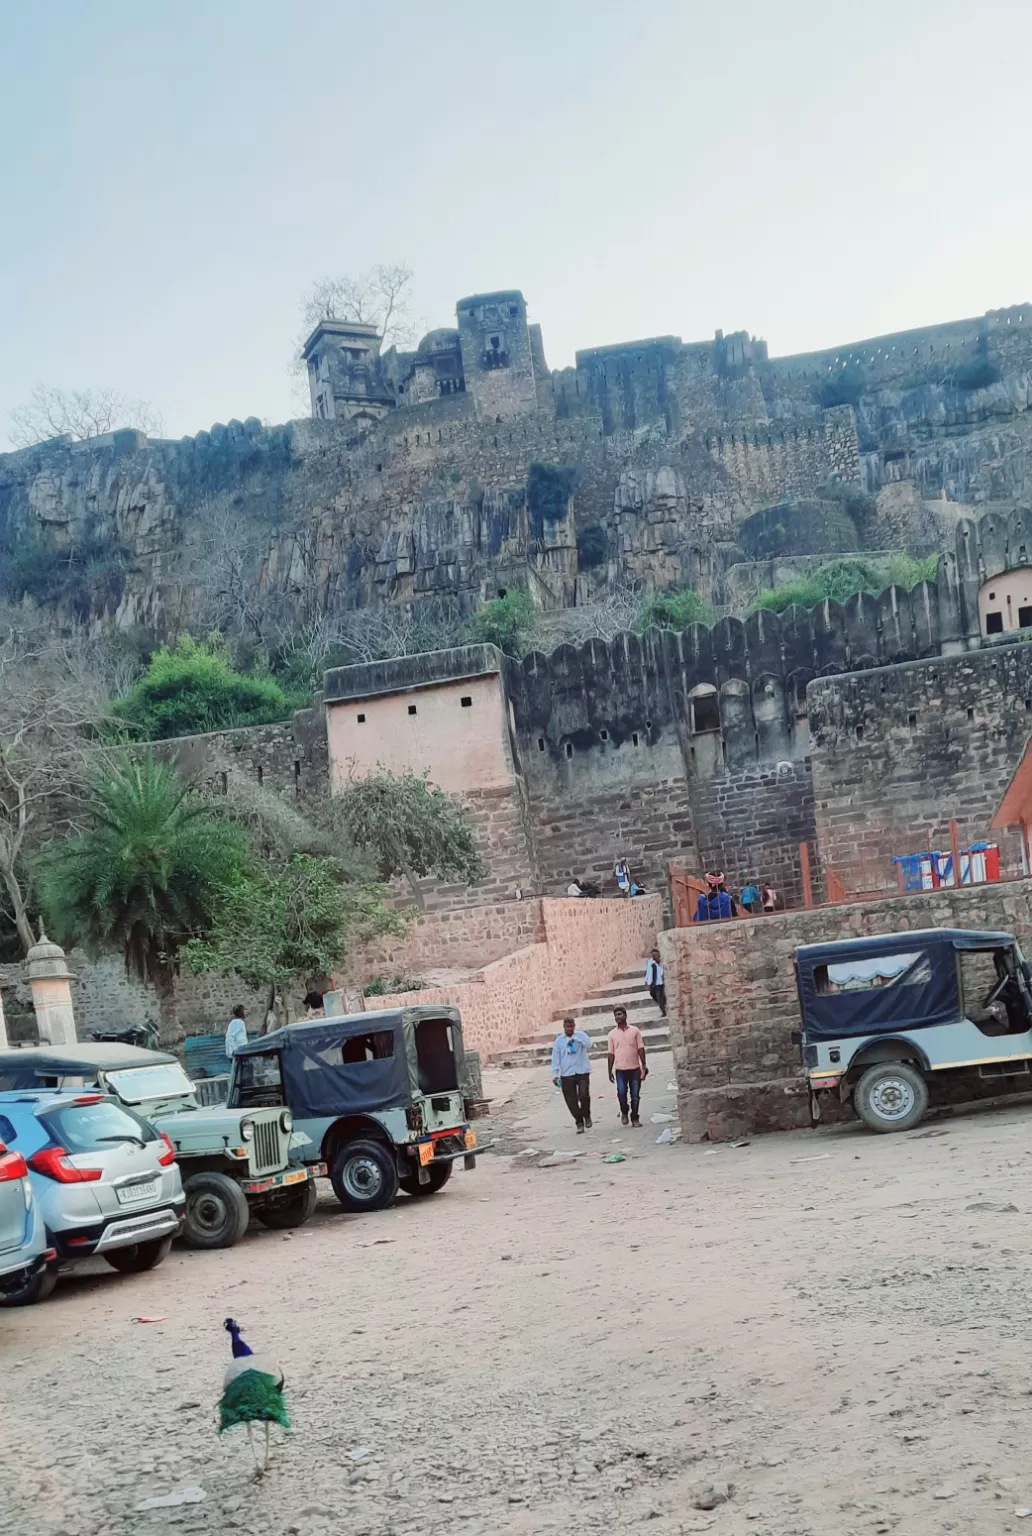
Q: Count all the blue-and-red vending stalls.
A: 1